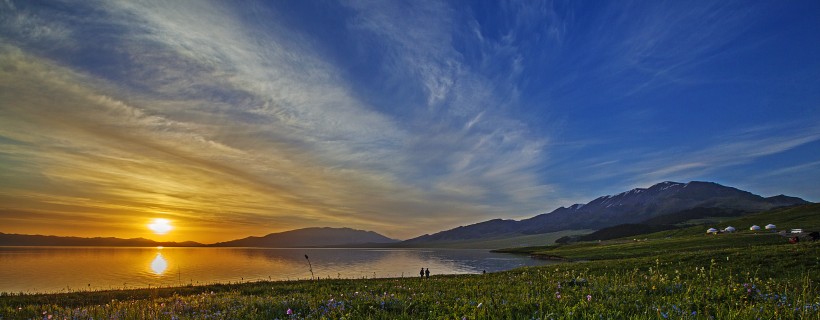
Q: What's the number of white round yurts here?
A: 4